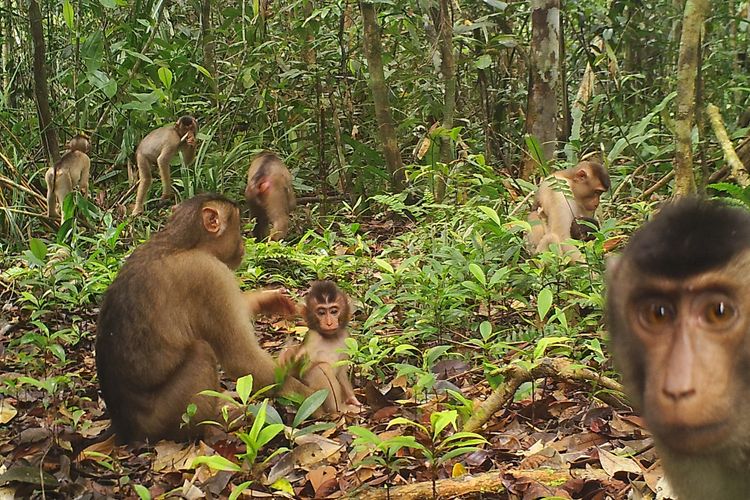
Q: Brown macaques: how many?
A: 7